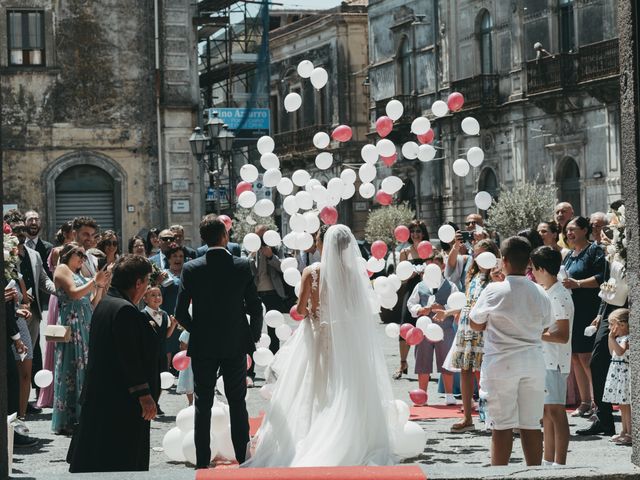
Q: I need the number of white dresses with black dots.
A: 1